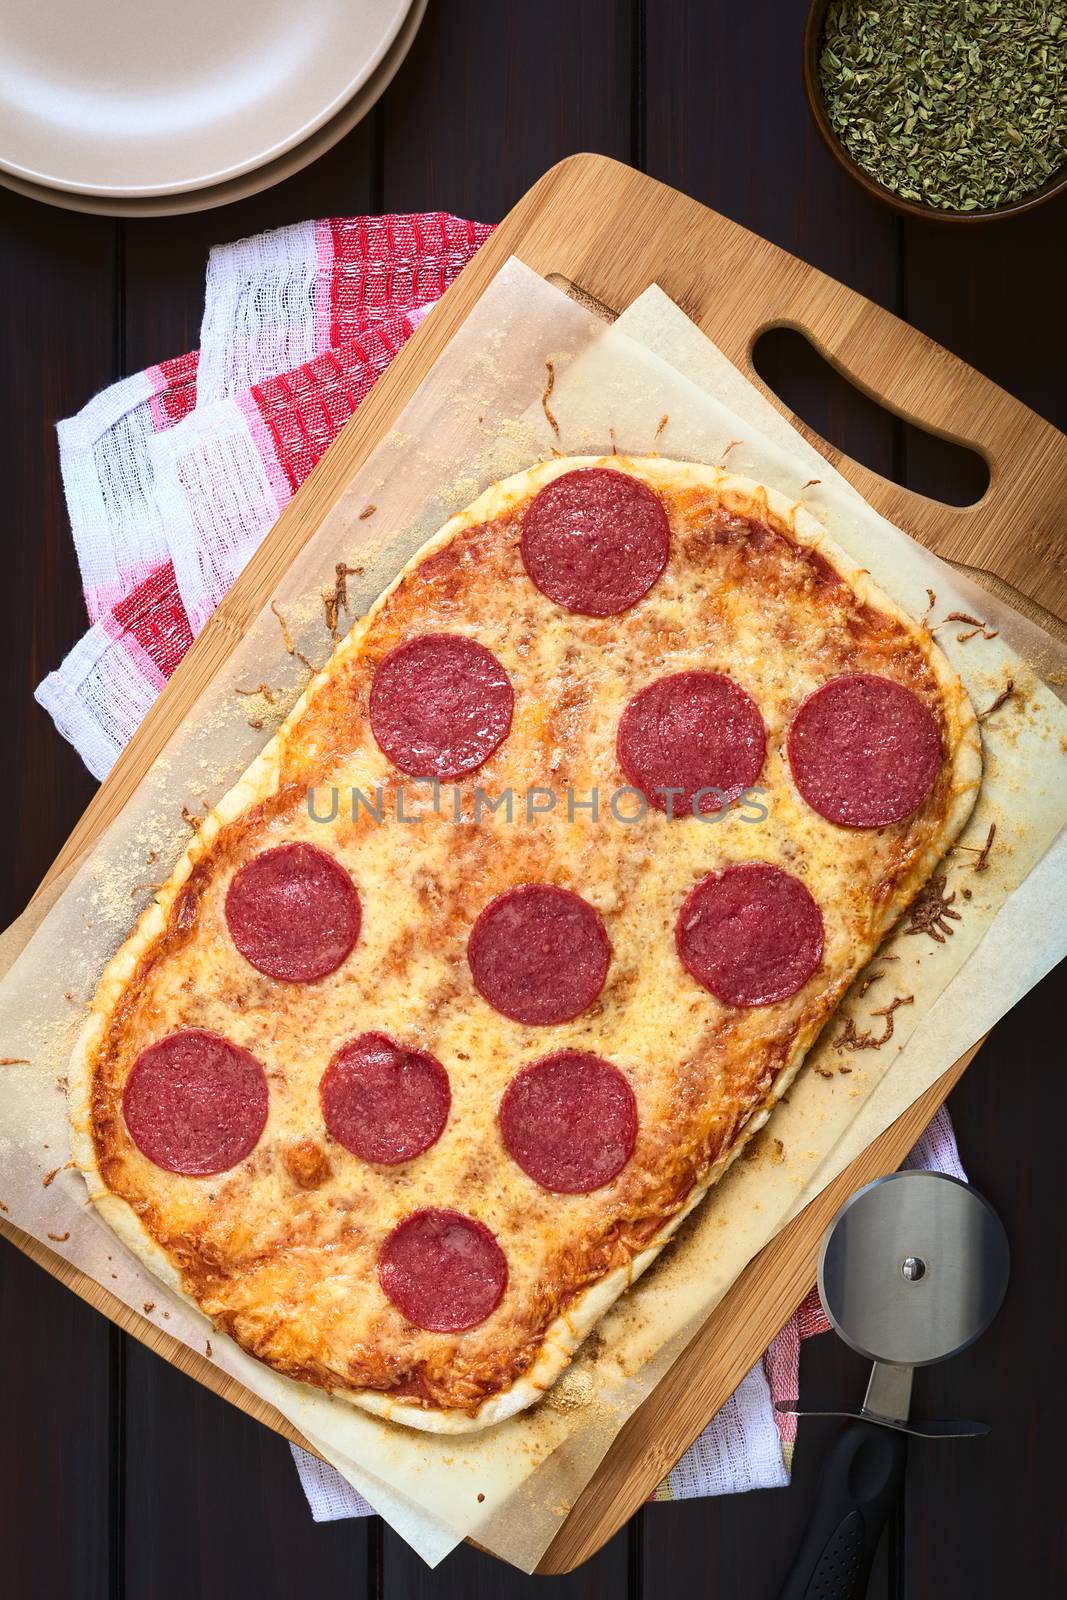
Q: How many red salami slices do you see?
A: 11